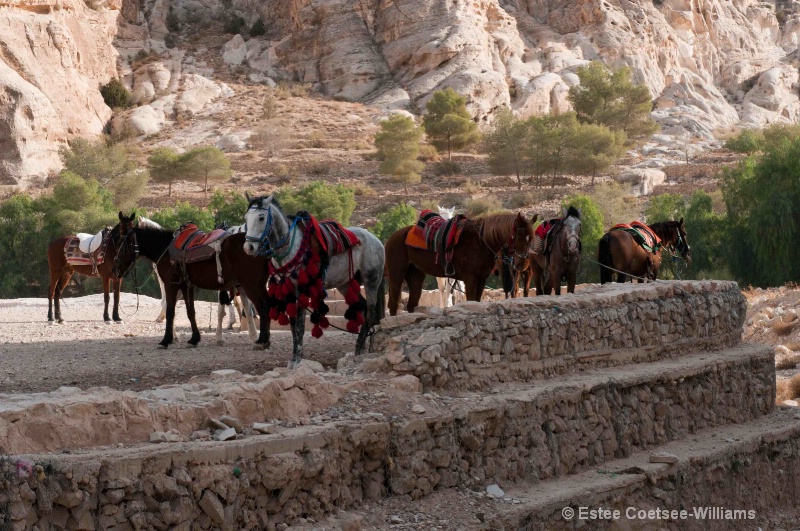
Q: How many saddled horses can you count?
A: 6